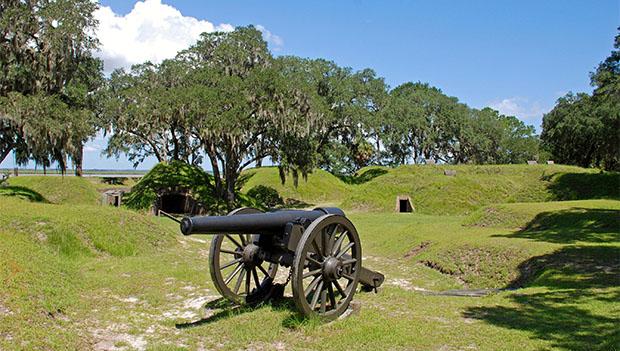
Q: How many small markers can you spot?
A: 4